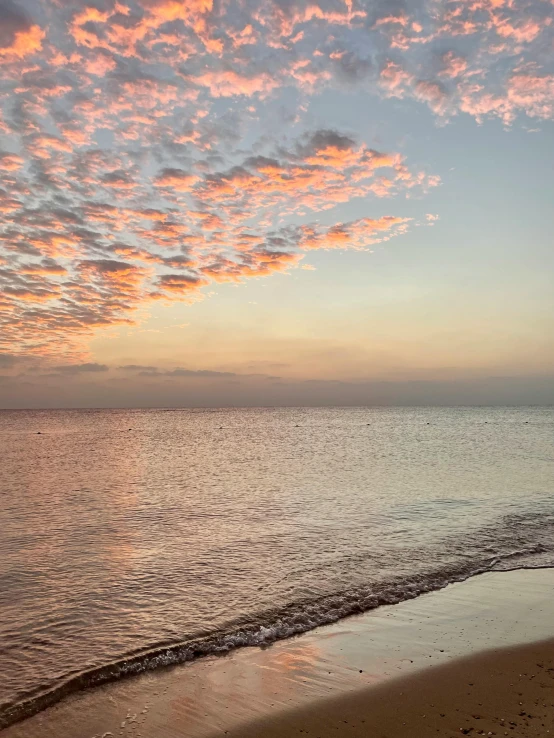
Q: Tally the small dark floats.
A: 8